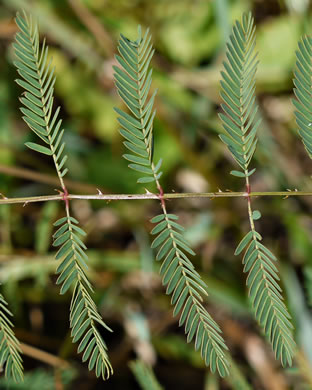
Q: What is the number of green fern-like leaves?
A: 8